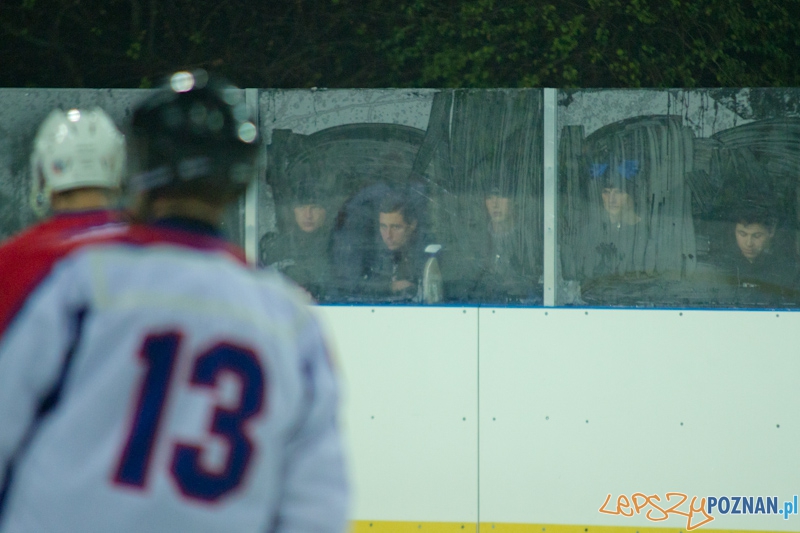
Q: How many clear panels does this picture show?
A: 3